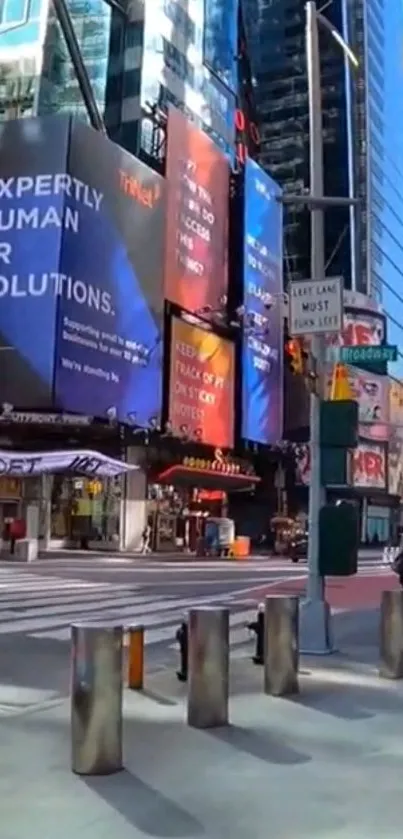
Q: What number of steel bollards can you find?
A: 4